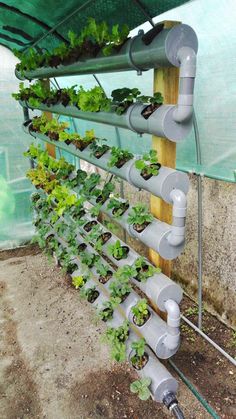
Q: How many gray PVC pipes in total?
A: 7